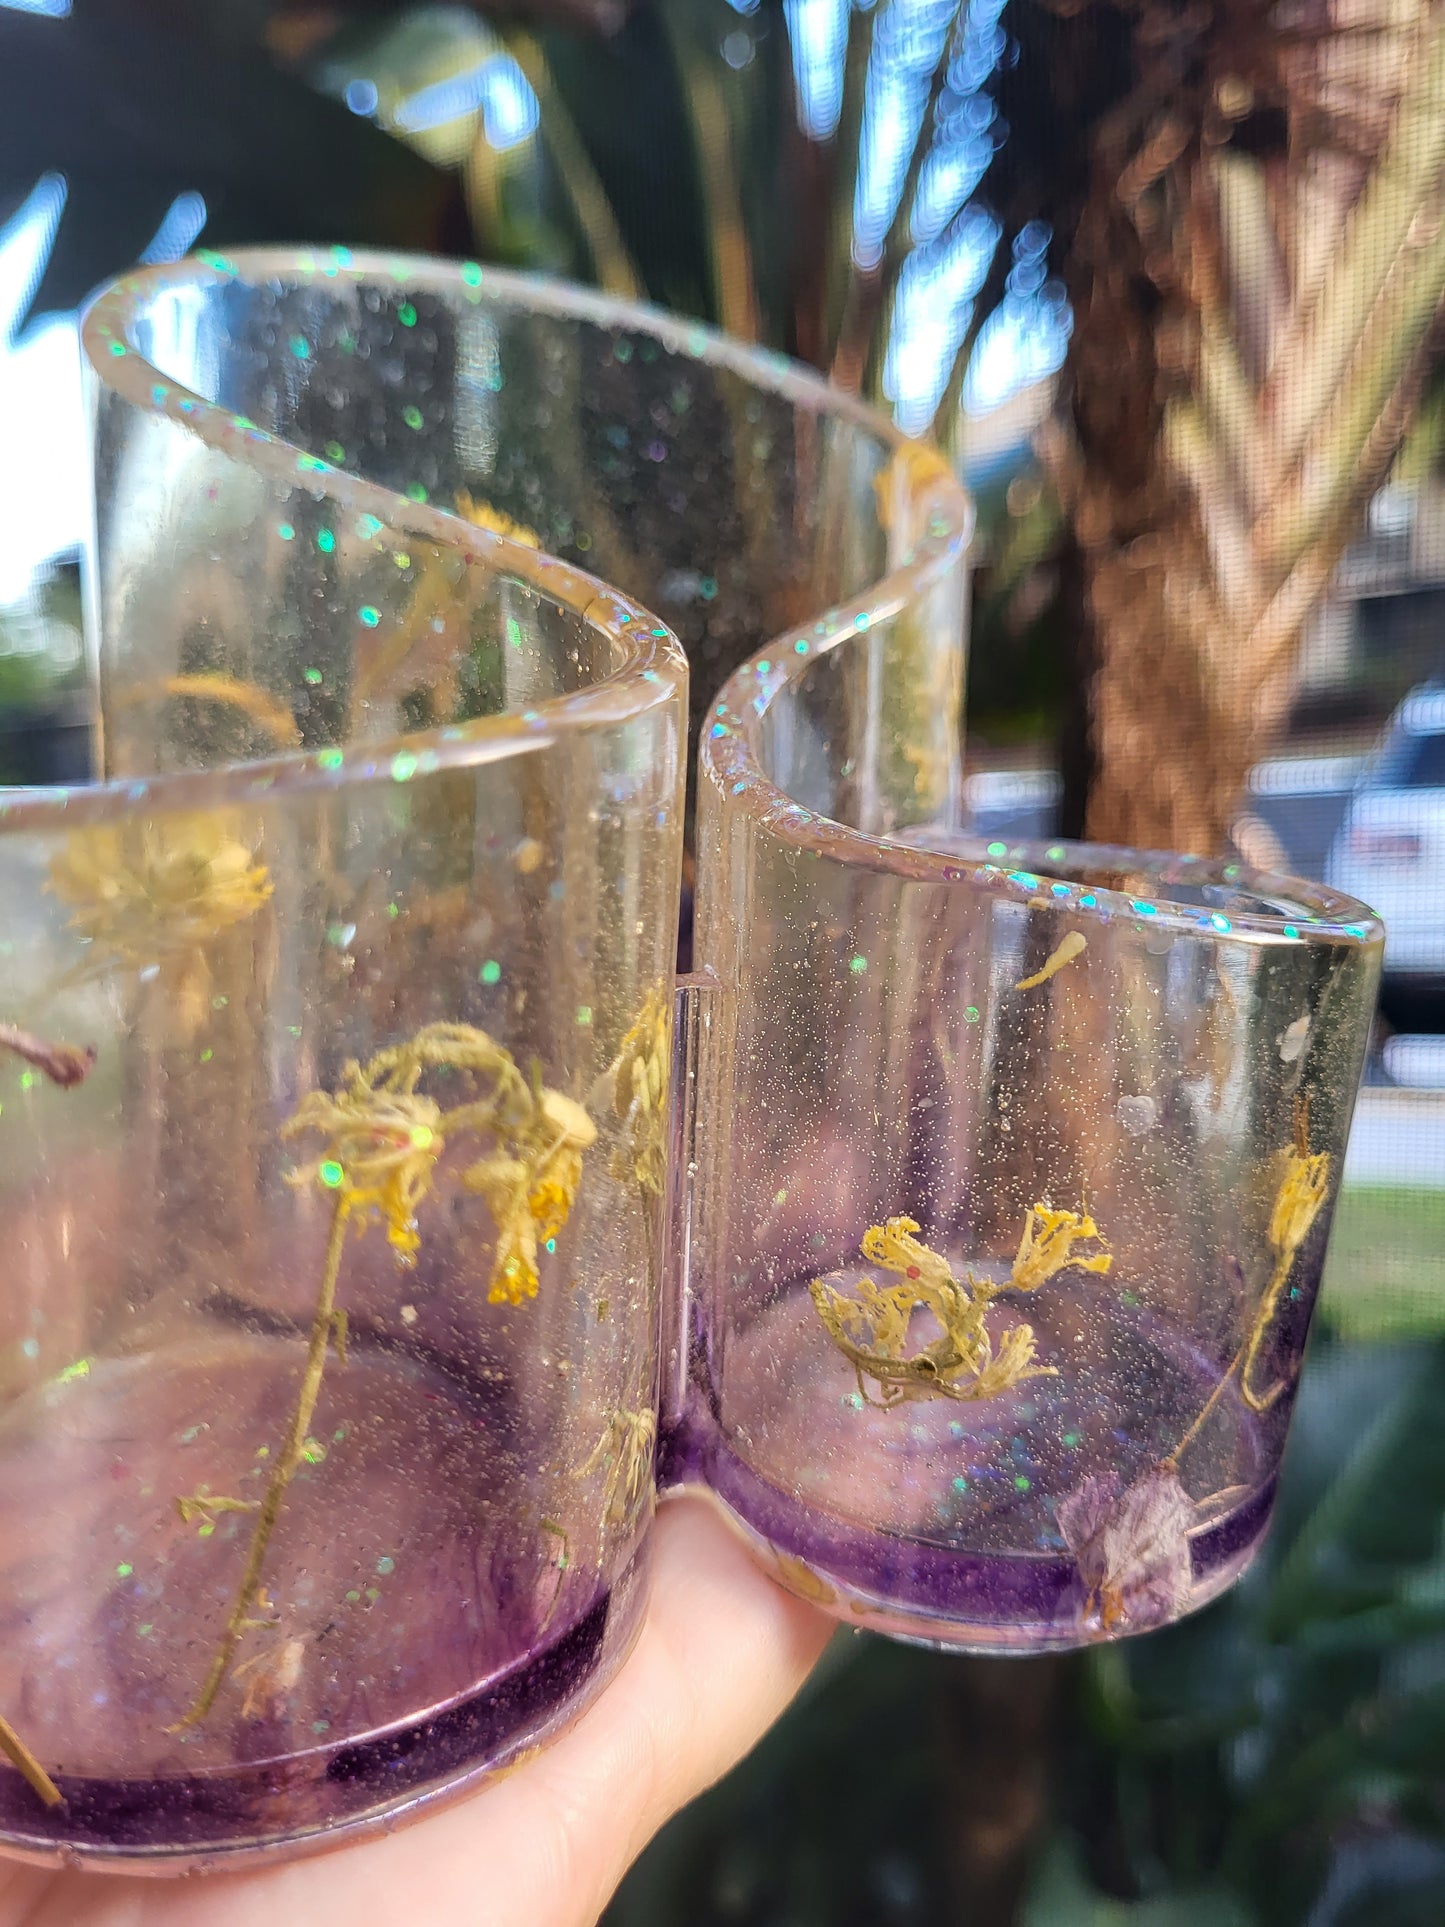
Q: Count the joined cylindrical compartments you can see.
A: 3